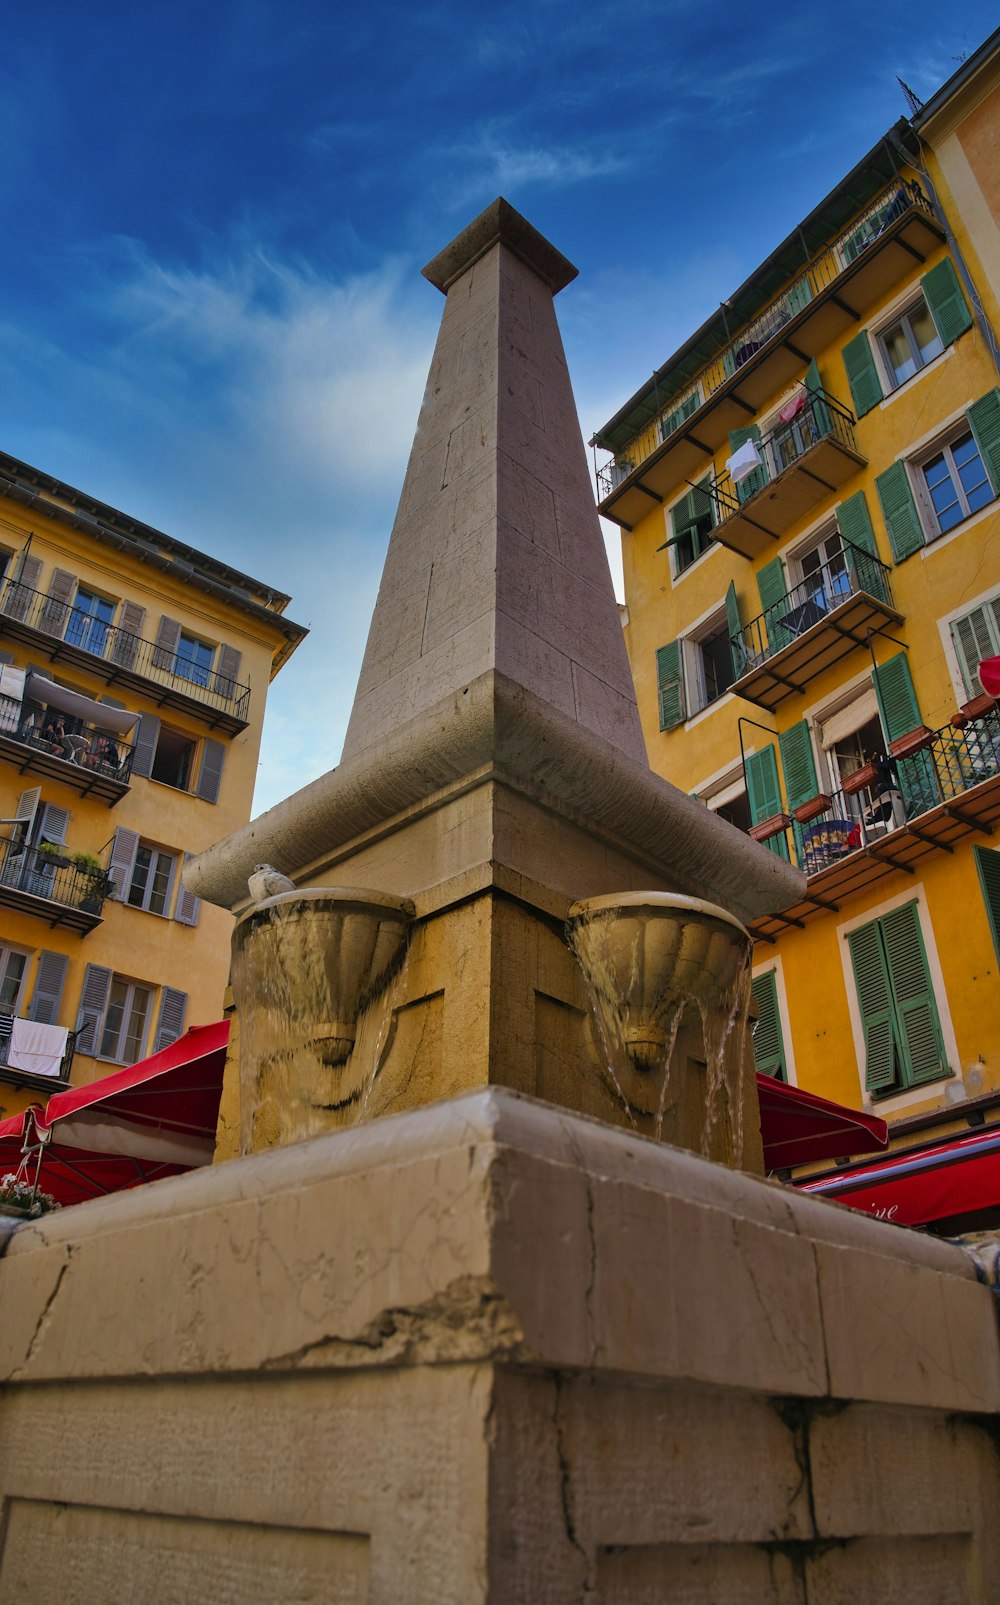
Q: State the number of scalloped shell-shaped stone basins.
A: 2